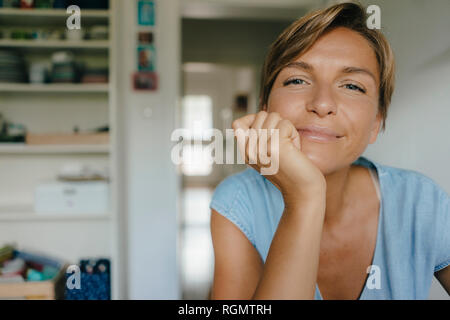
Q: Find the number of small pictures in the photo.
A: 4